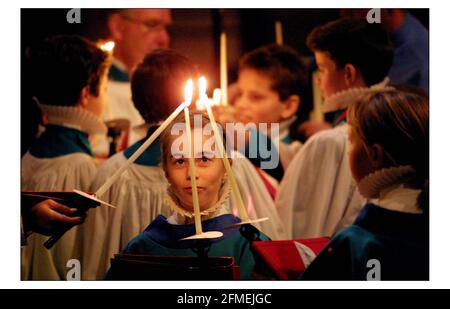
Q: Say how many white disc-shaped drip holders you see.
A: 3